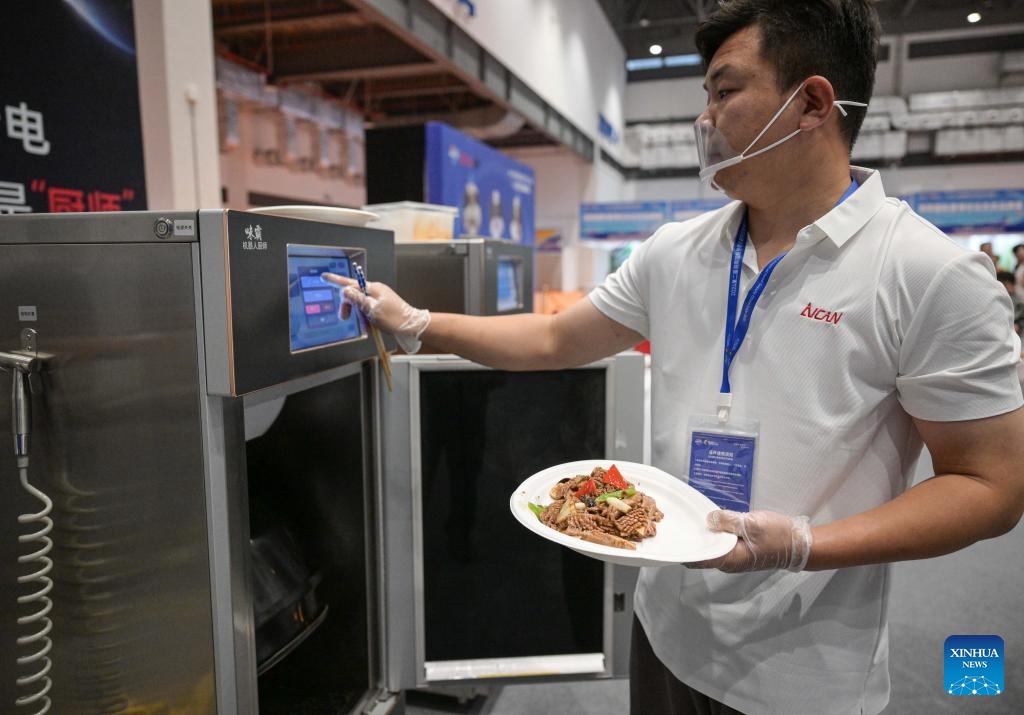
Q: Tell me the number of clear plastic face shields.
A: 1